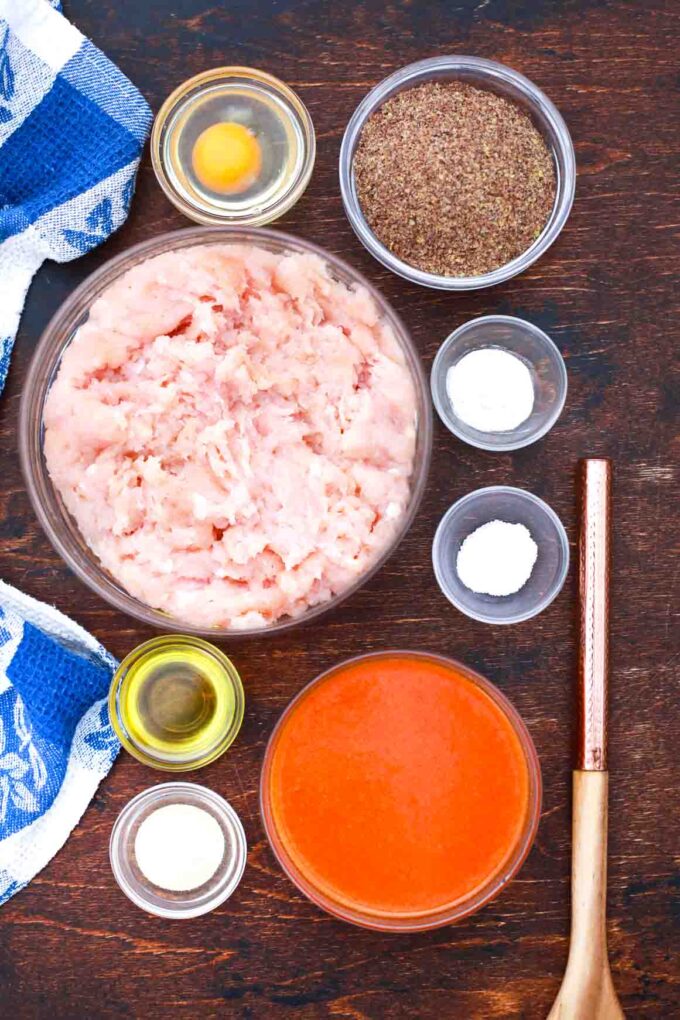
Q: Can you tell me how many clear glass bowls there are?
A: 8